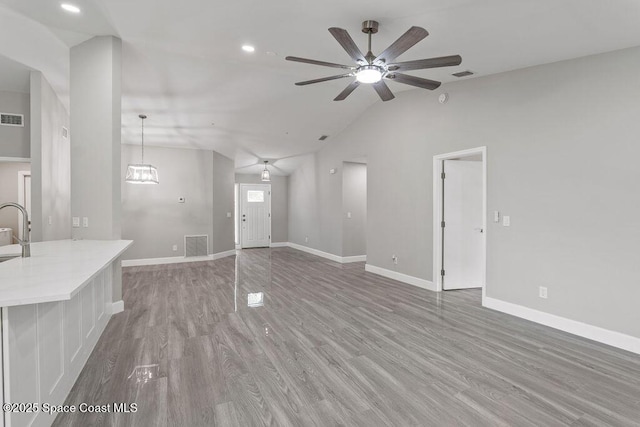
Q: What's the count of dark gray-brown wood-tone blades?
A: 8